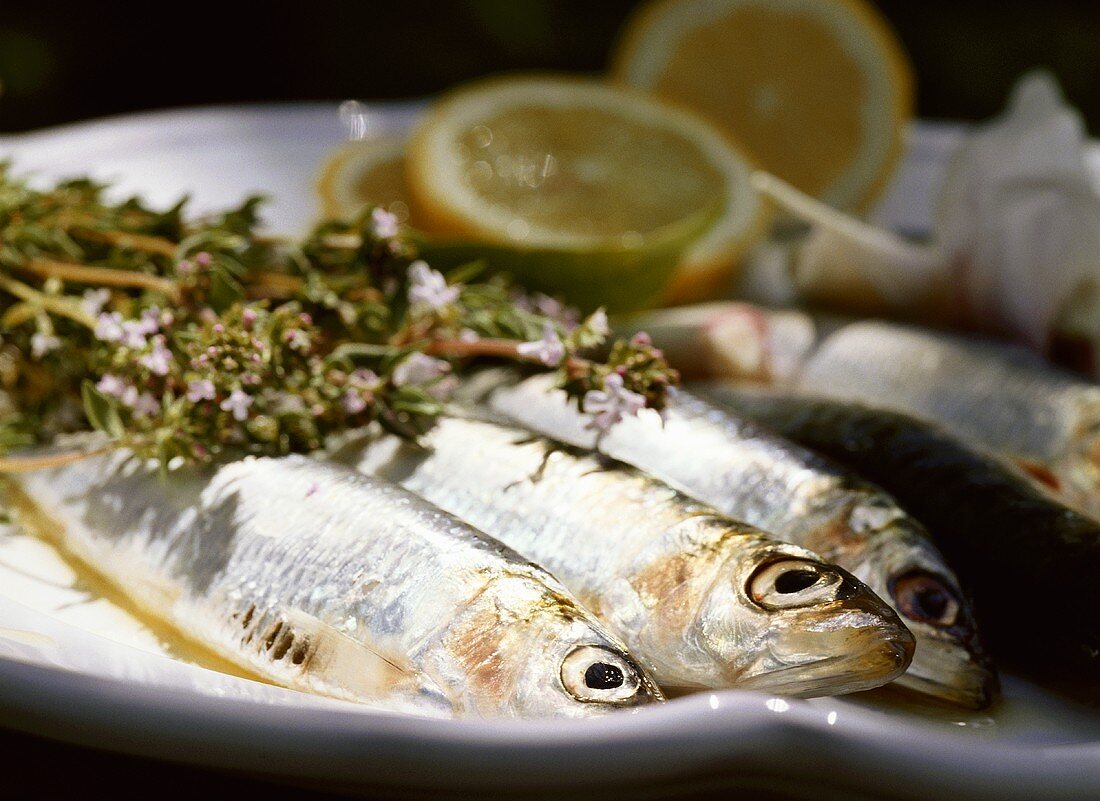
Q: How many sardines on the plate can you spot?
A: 5